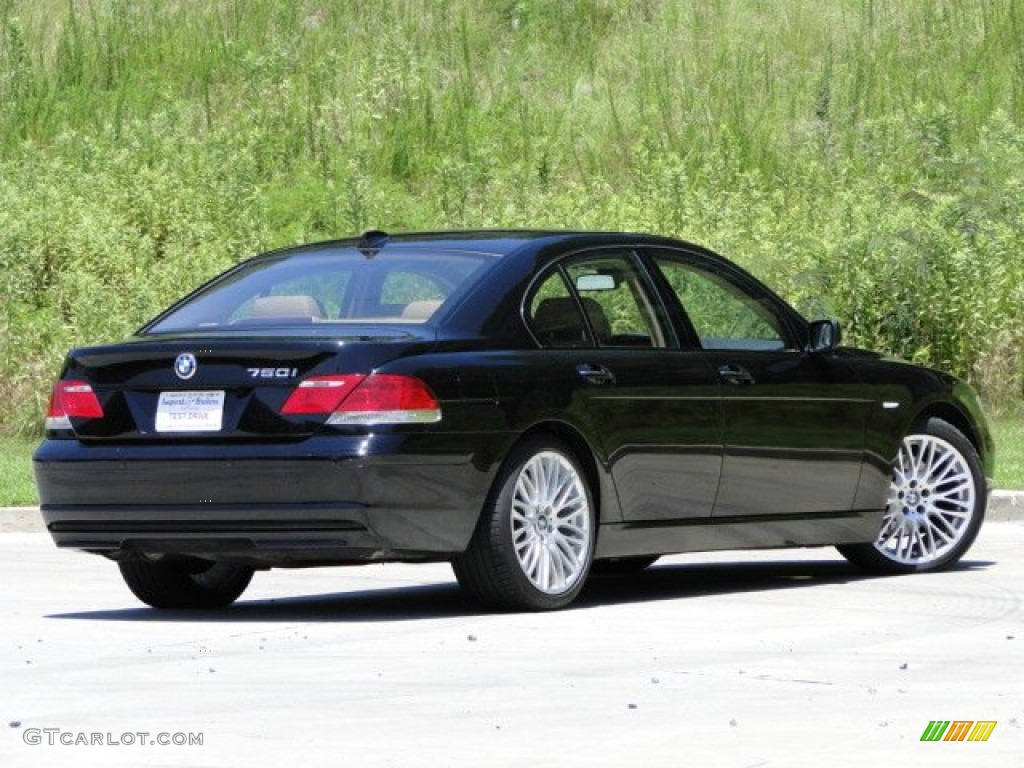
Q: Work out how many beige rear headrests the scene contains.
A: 2